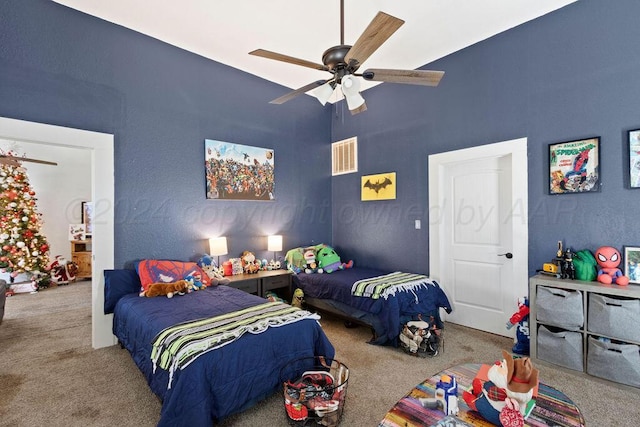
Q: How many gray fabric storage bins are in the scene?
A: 4